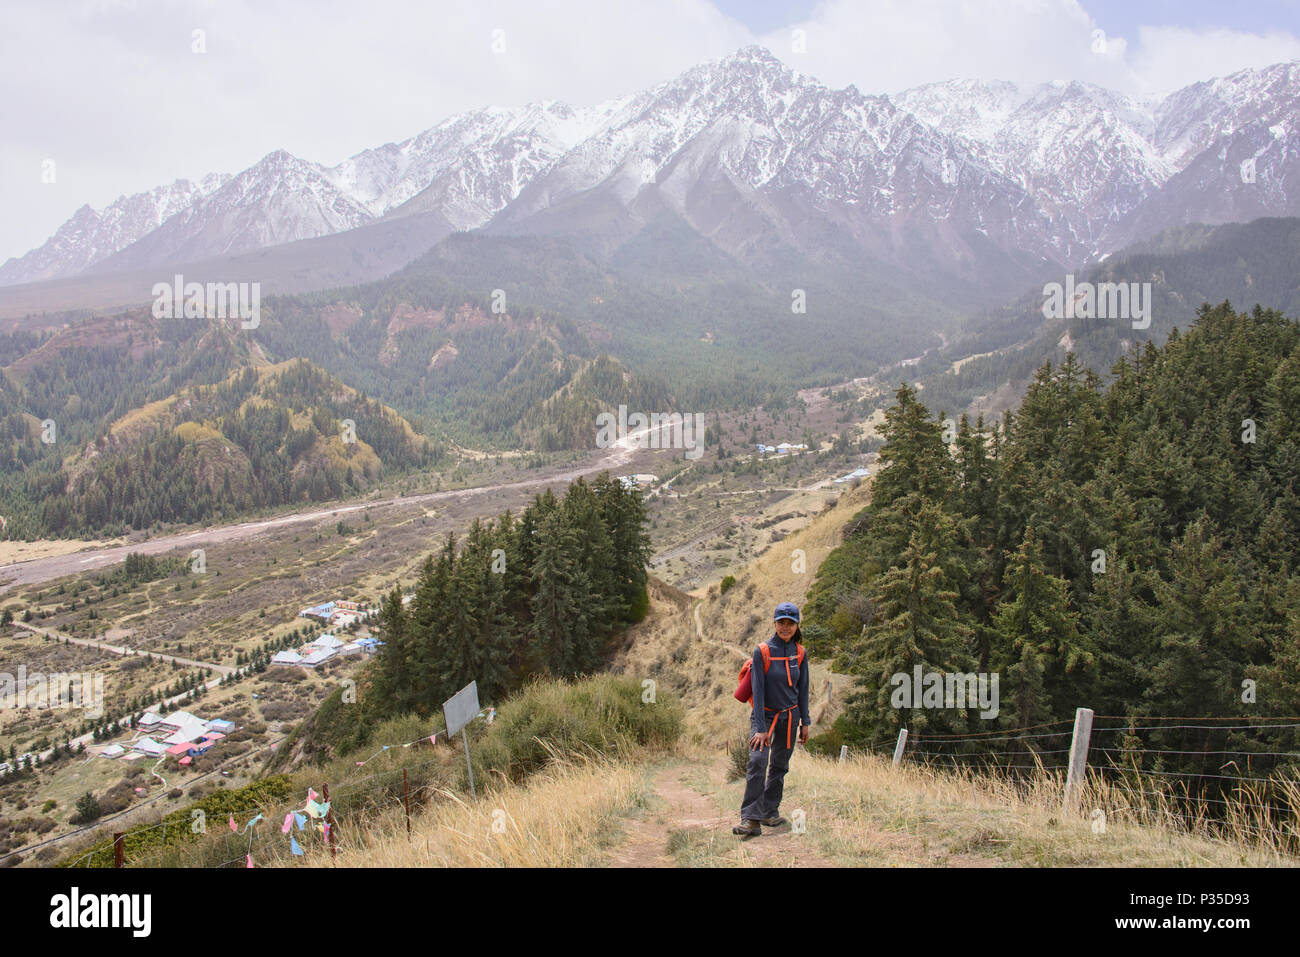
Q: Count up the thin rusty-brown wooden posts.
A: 3